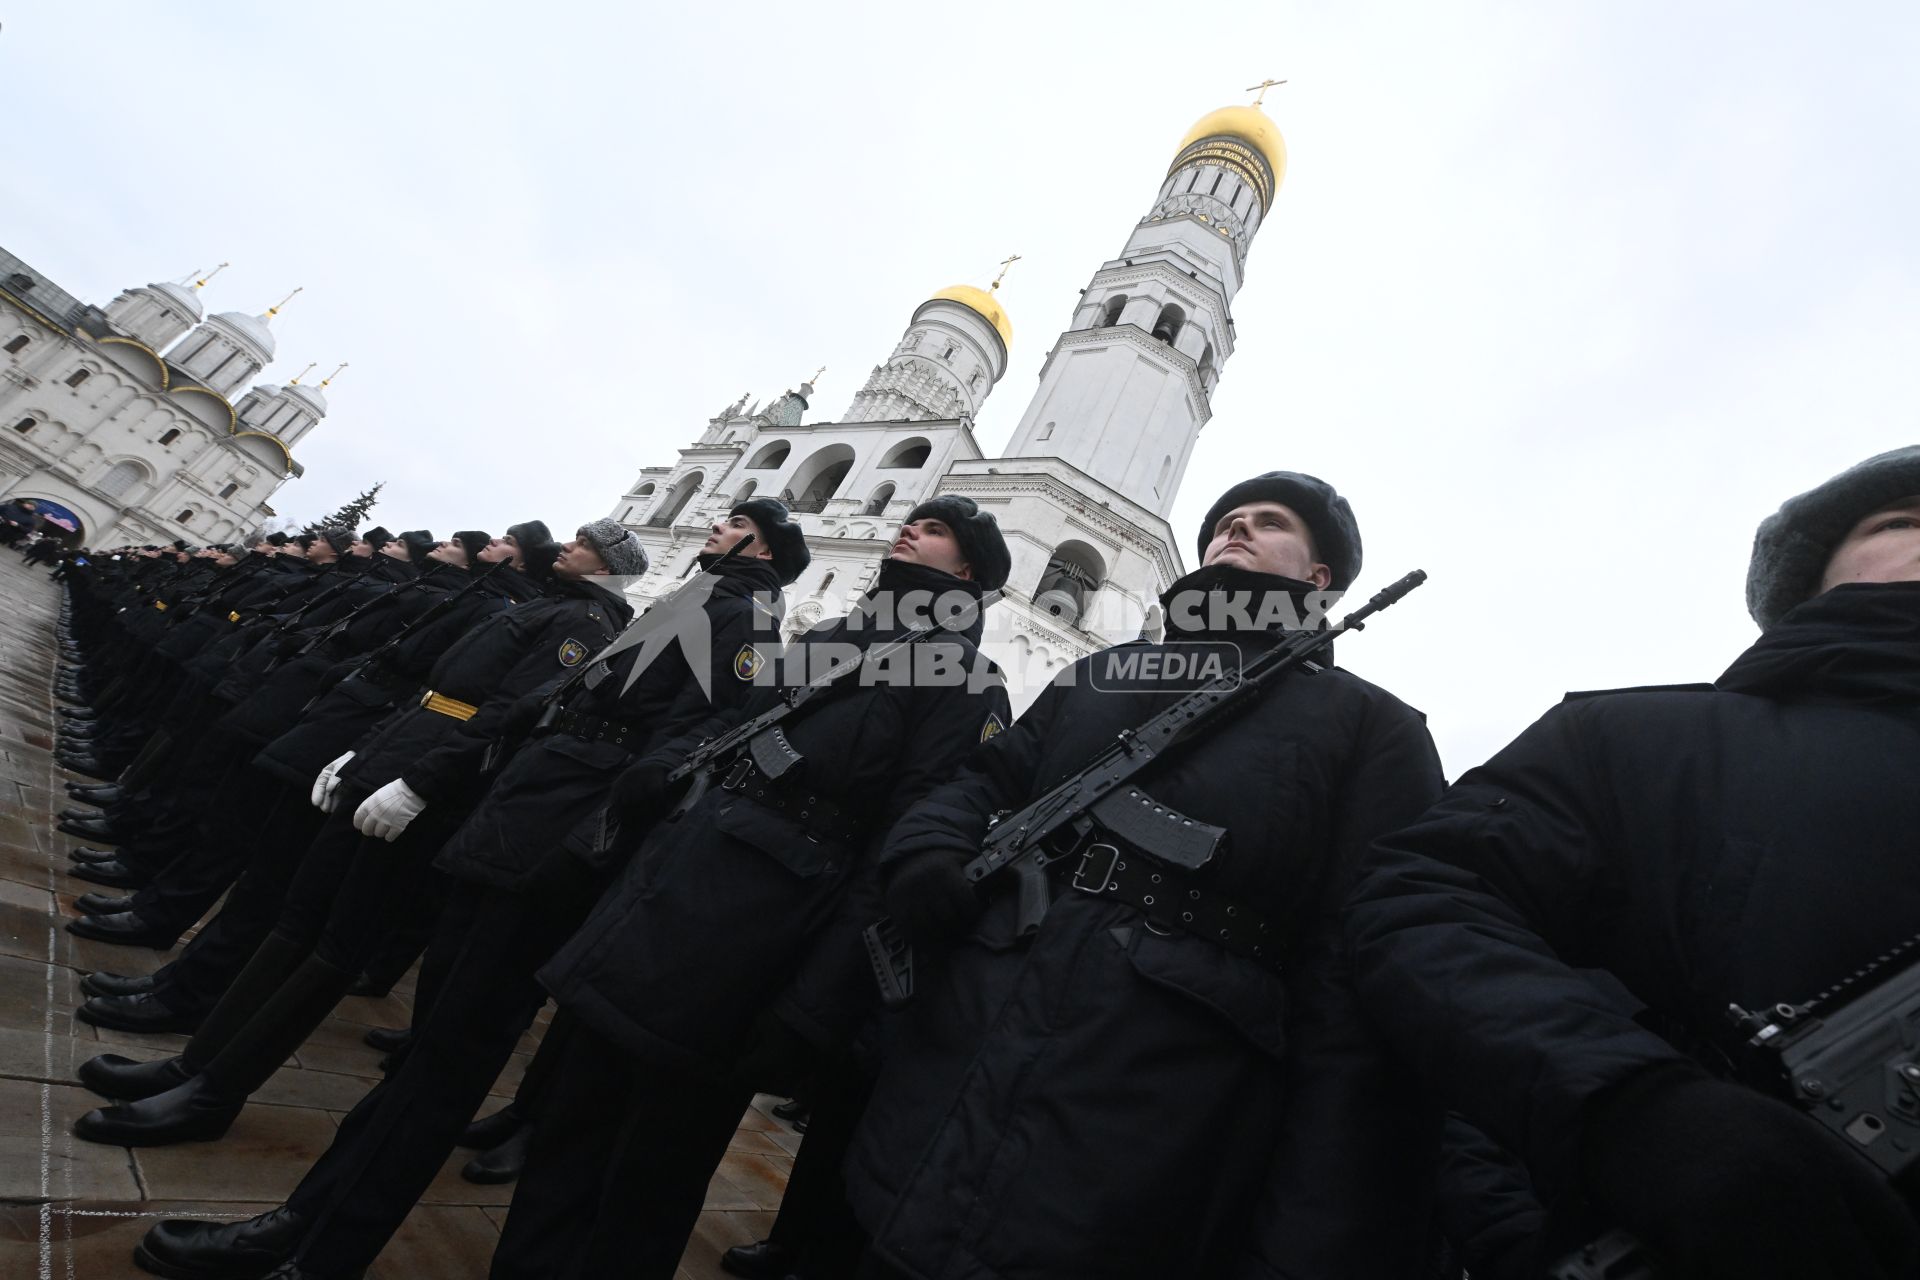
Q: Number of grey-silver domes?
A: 4